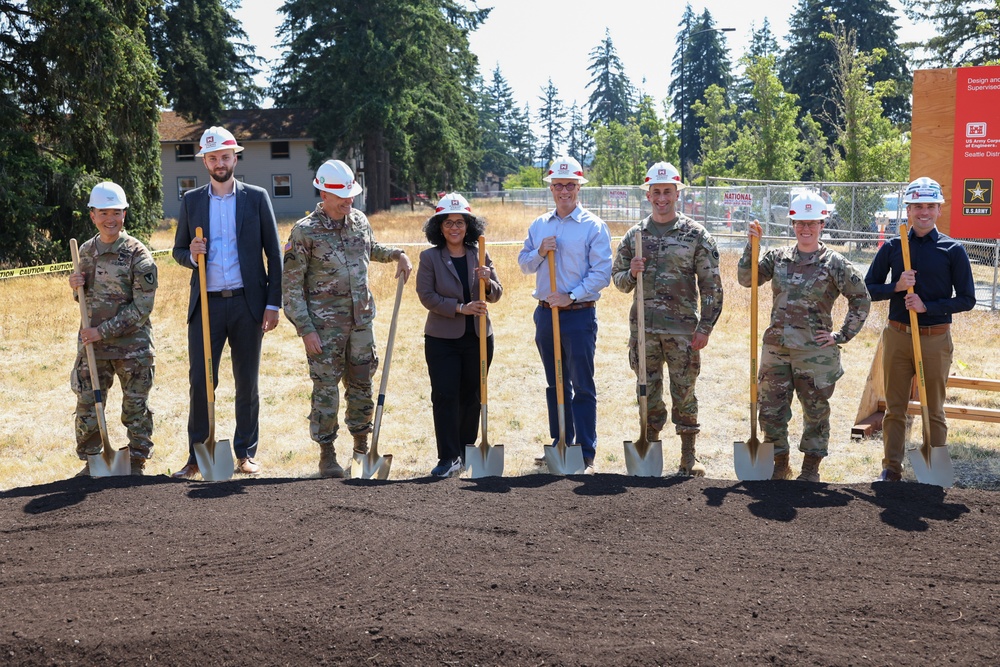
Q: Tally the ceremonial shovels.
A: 8